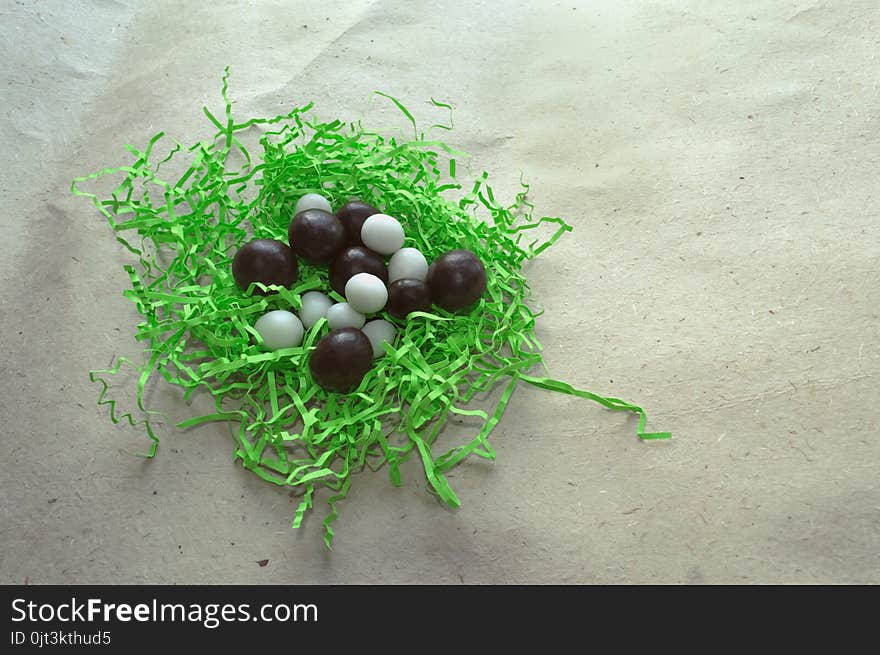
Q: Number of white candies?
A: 8